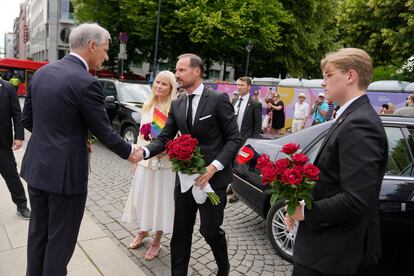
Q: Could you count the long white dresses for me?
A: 1